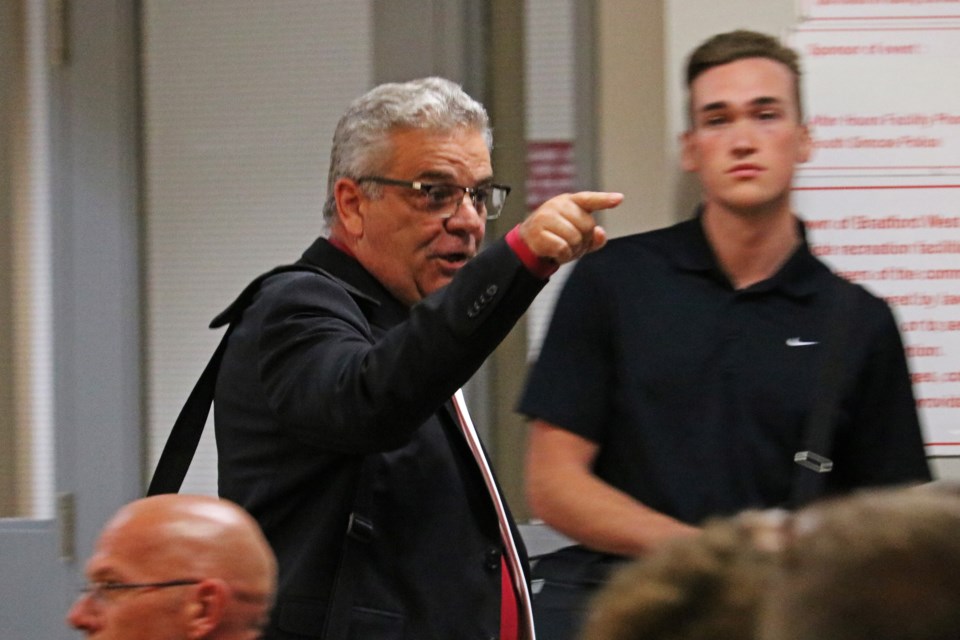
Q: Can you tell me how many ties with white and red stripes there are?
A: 1